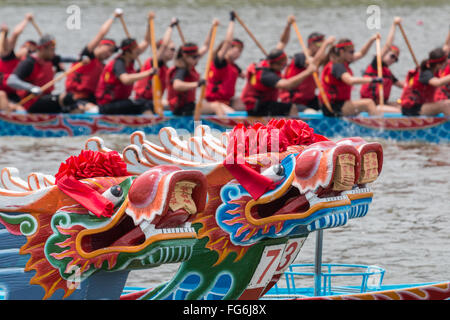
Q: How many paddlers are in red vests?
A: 13